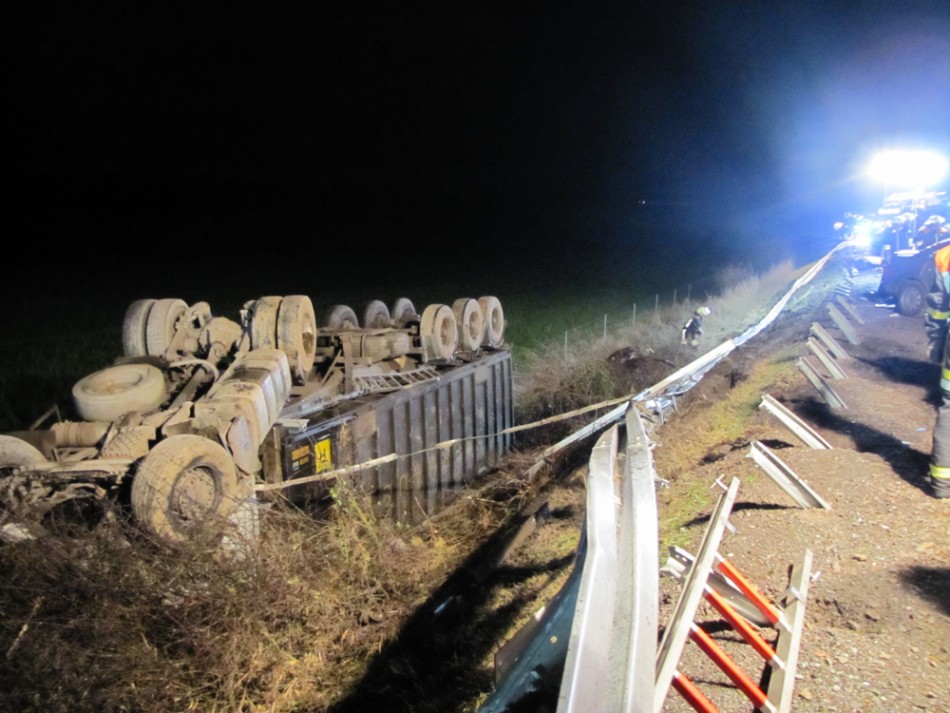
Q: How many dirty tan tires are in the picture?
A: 13